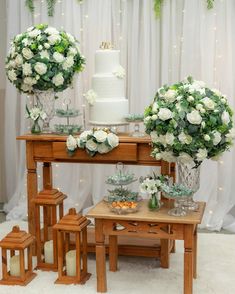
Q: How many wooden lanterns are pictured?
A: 3